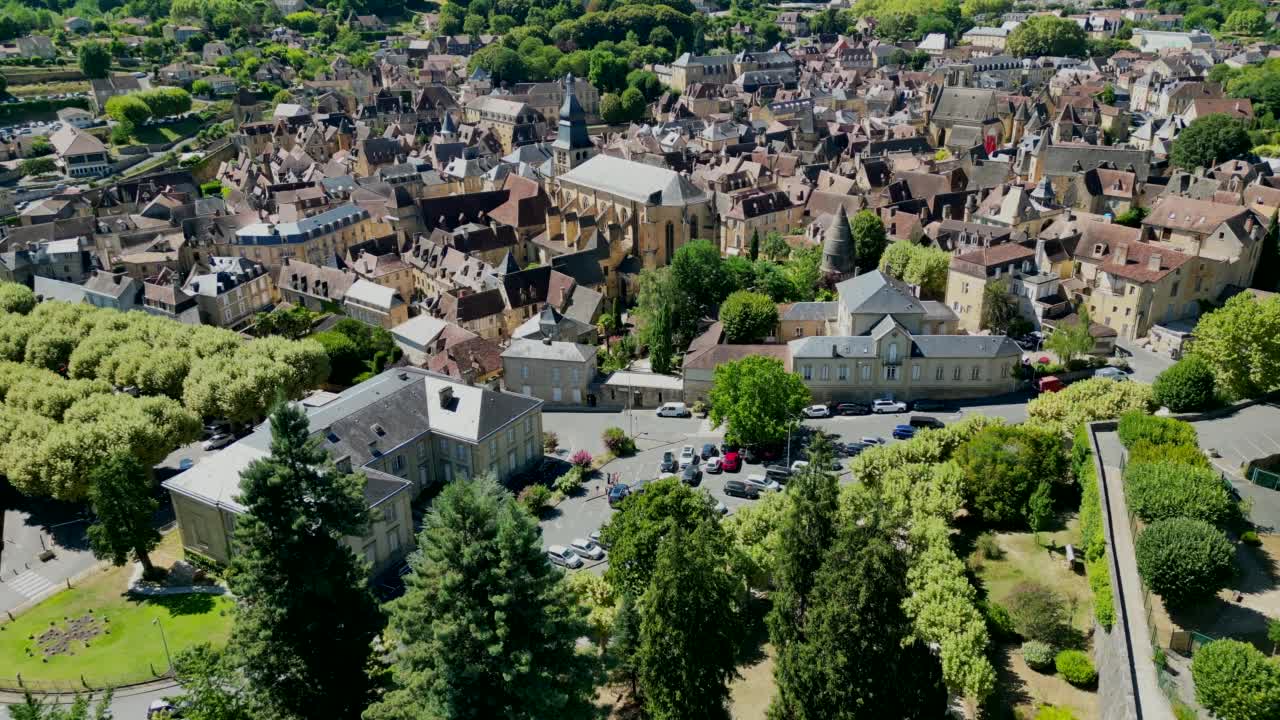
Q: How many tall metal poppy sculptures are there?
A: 0